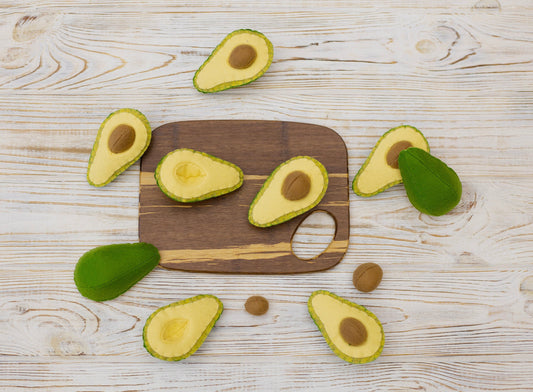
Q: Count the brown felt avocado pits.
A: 7